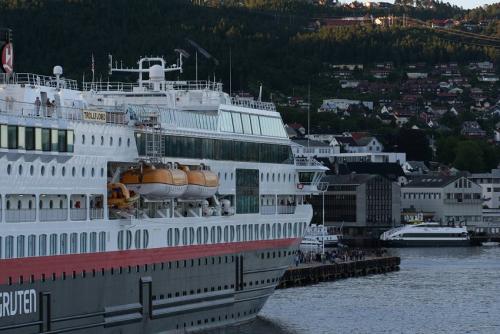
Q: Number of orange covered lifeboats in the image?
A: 2